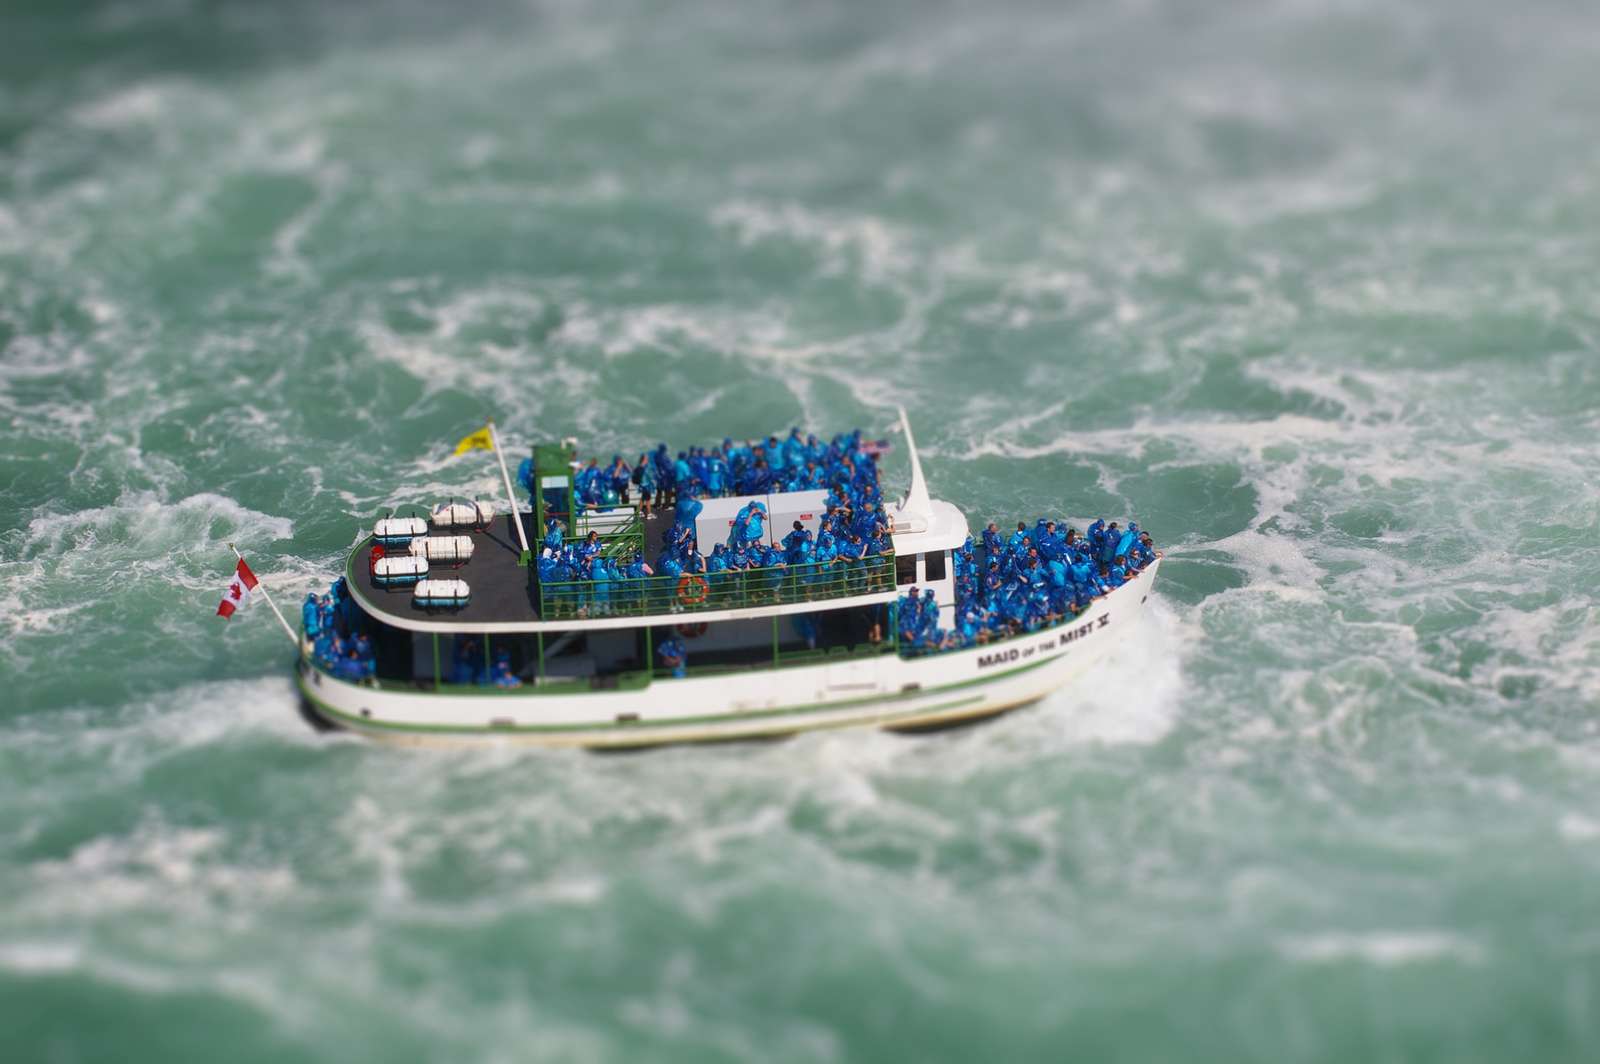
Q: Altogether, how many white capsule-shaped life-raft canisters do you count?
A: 5